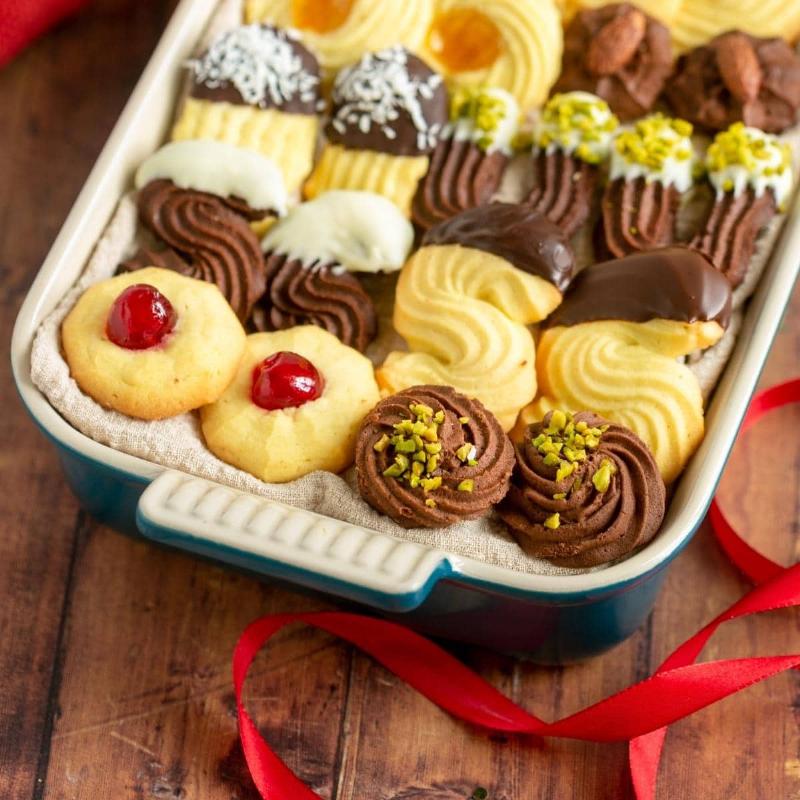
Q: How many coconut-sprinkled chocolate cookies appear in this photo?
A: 2